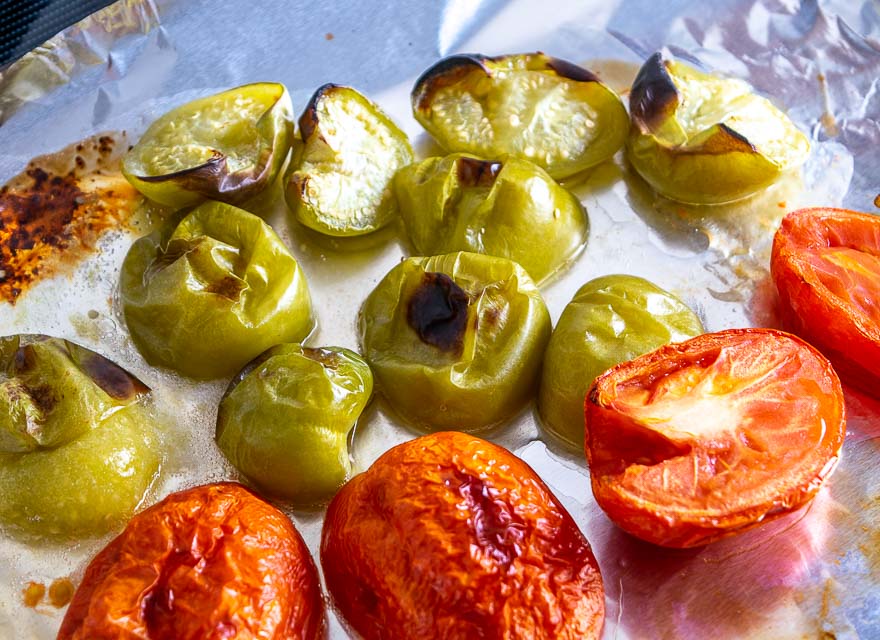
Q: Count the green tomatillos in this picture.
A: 10